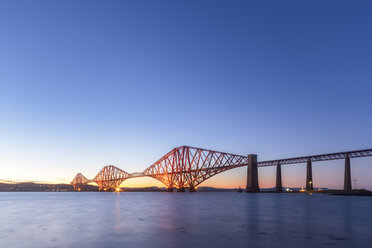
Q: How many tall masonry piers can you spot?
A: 4